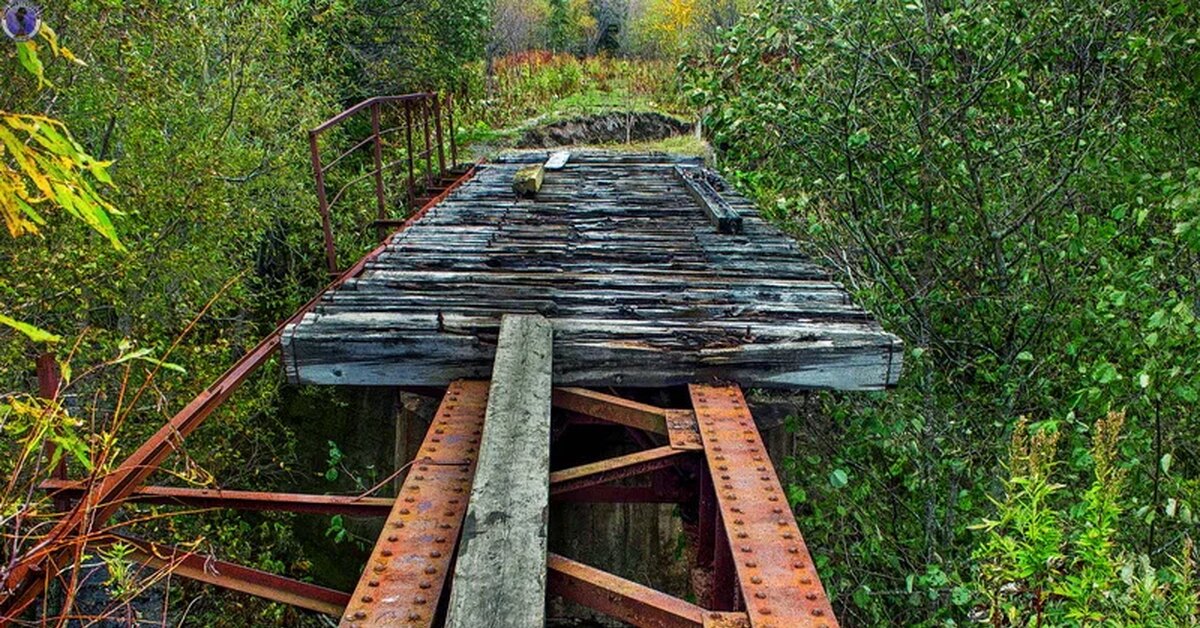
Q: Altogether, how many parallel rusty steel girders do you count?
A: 2